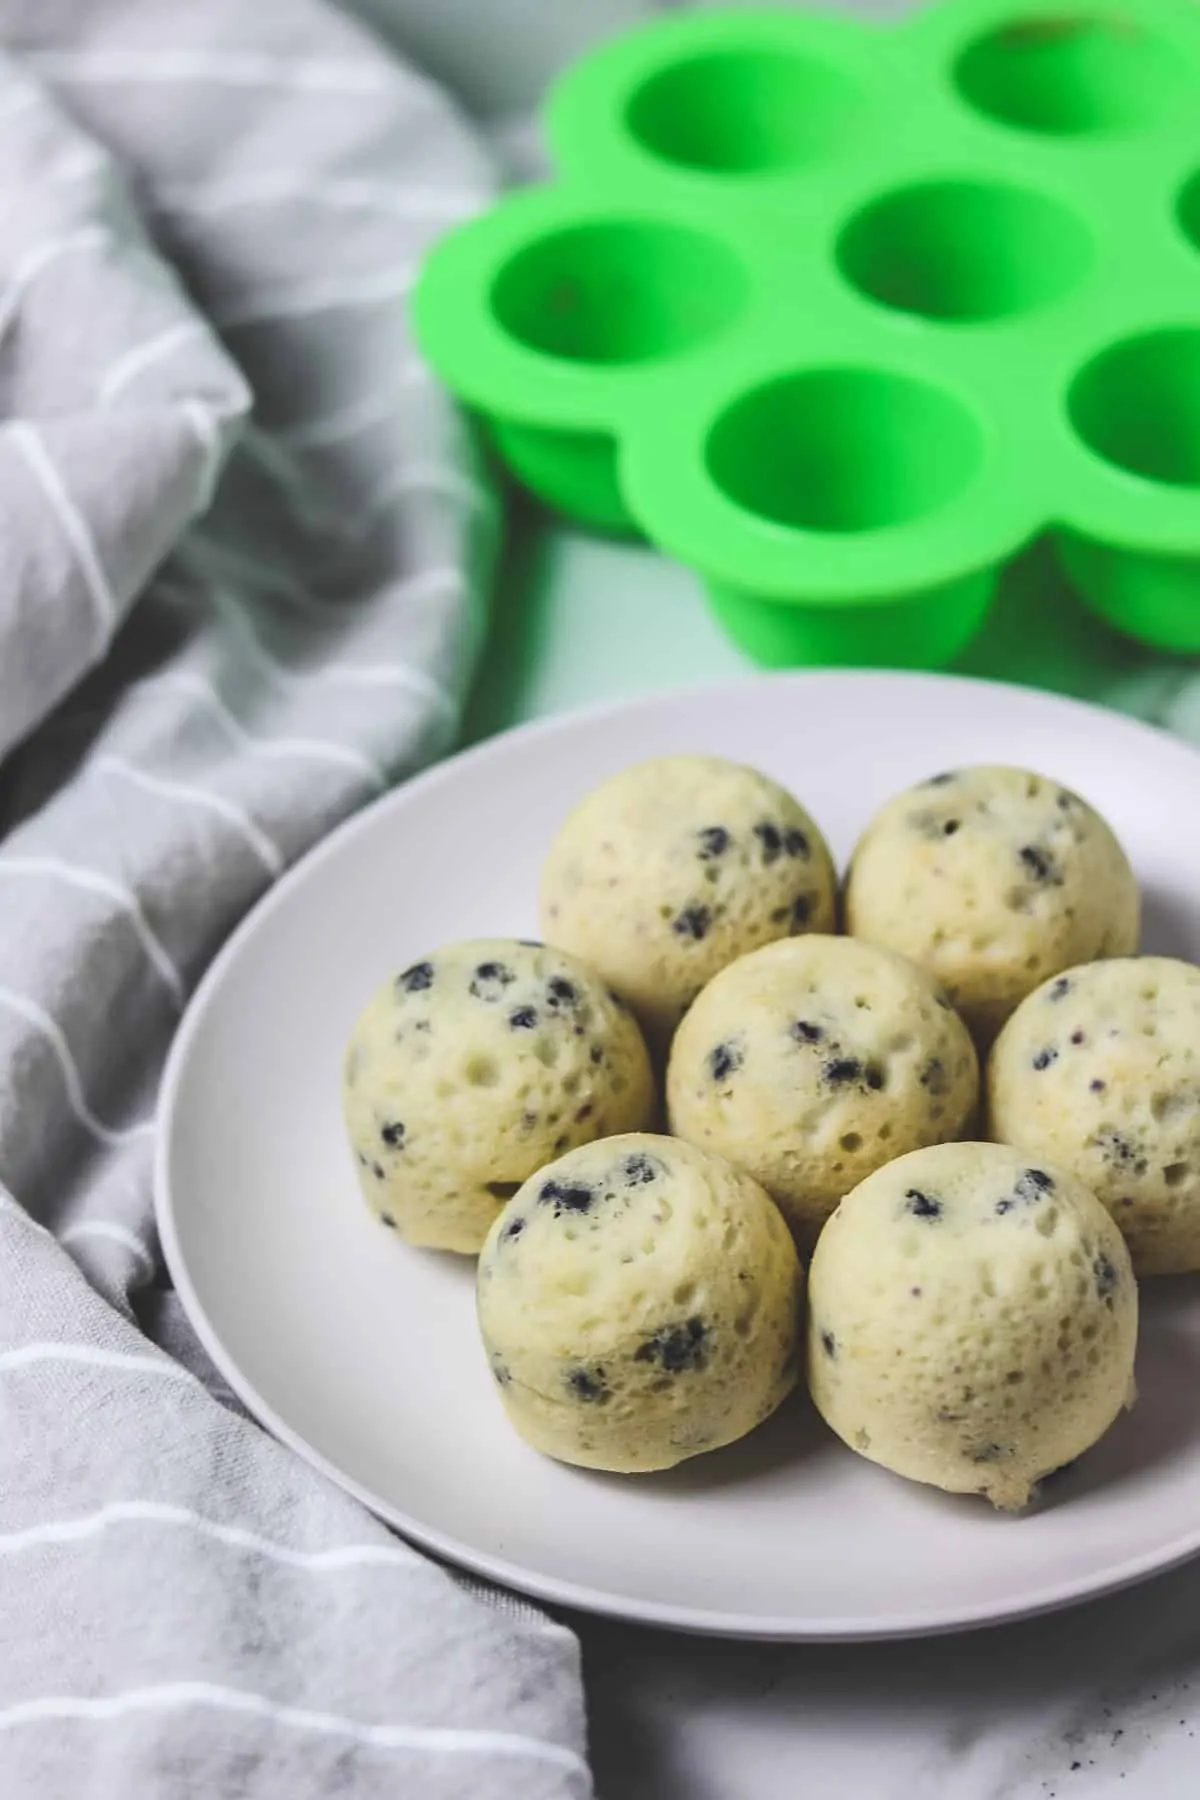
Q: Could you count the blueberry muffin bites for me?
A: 7